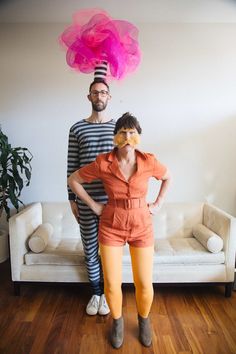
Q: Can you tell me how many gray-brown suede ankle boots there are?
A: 2